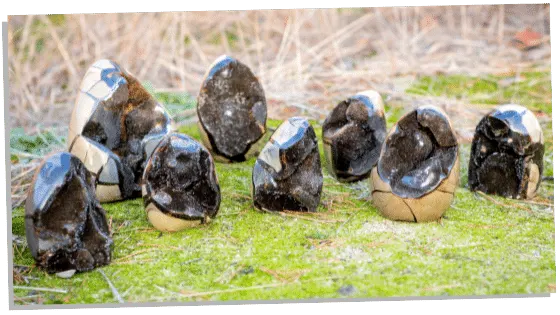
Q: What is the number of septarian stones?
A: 8